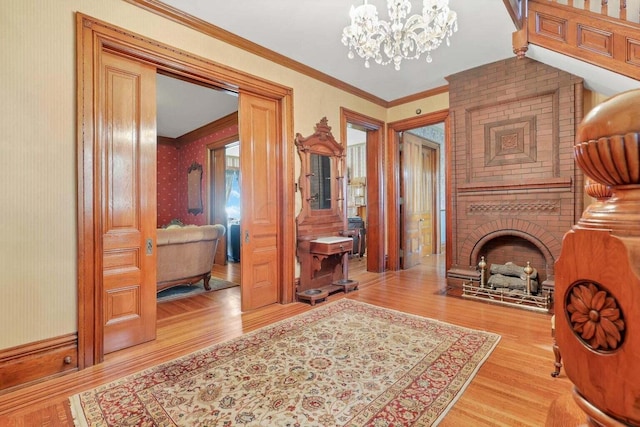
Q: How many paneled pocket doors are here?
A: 2